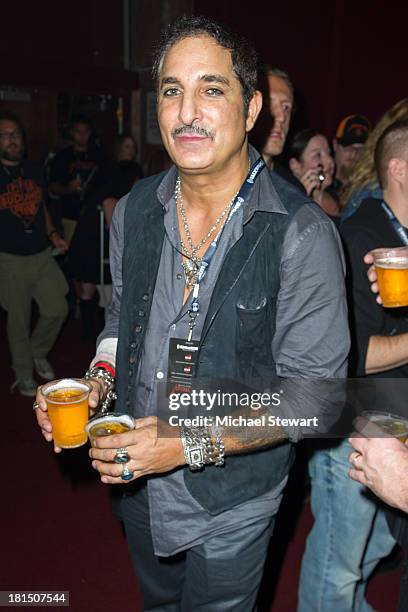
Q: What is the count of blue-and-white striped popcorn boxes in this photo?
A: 0